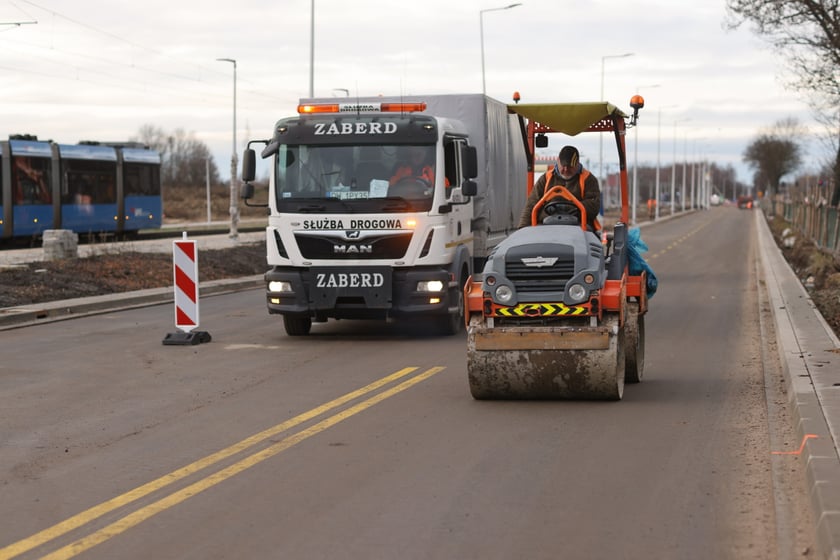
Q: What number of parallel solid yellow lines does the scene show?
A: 2